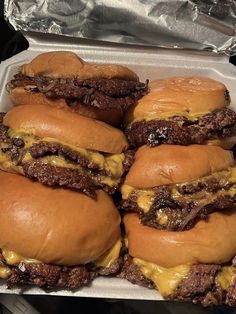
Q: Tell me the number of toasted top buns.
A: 6